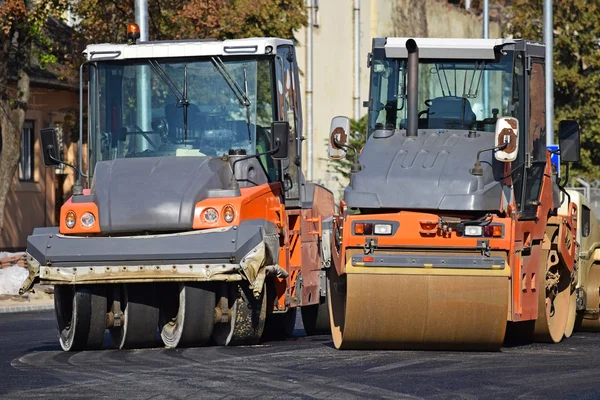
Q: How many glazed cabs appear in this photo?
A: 2